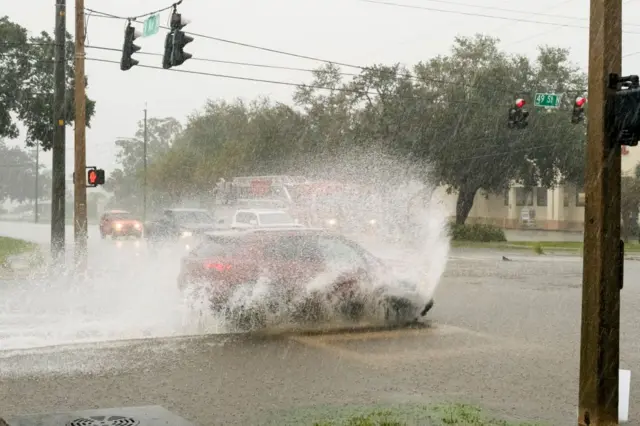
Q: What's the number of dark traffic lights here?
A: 2